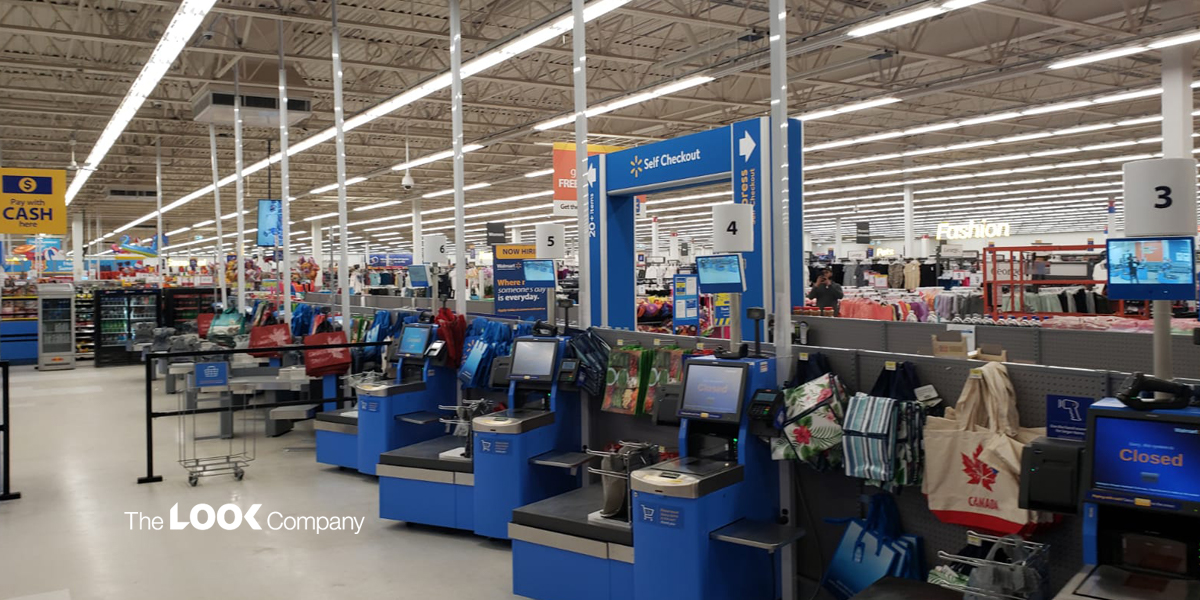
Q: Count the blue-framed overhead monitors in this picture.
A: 4